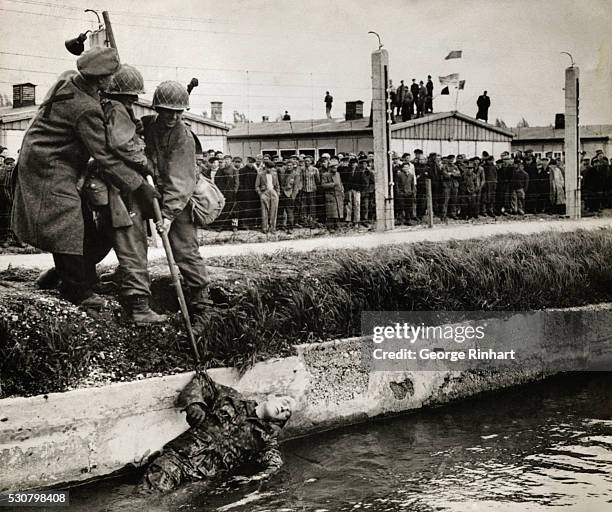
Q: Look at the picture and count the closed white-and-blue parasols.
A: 0